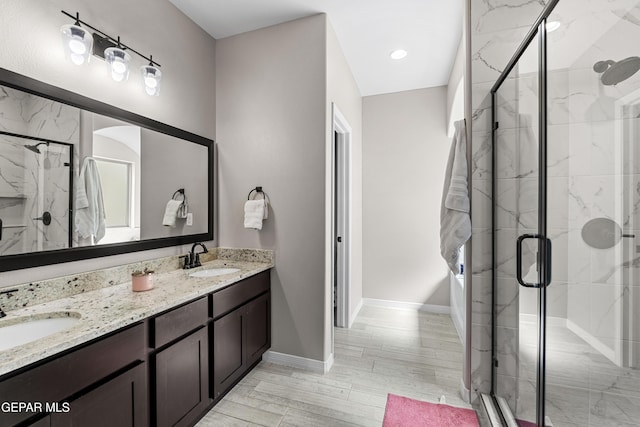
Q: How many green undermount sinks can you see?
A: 0